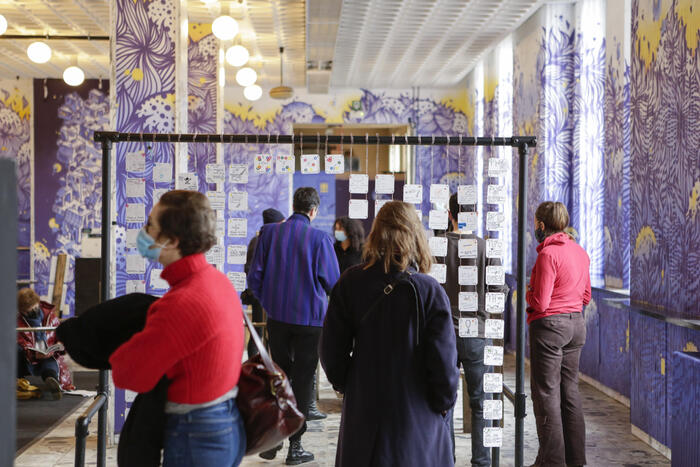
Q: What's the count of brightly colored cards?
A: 4